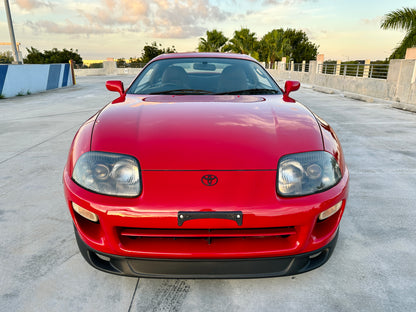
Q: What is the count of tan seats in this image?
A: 2